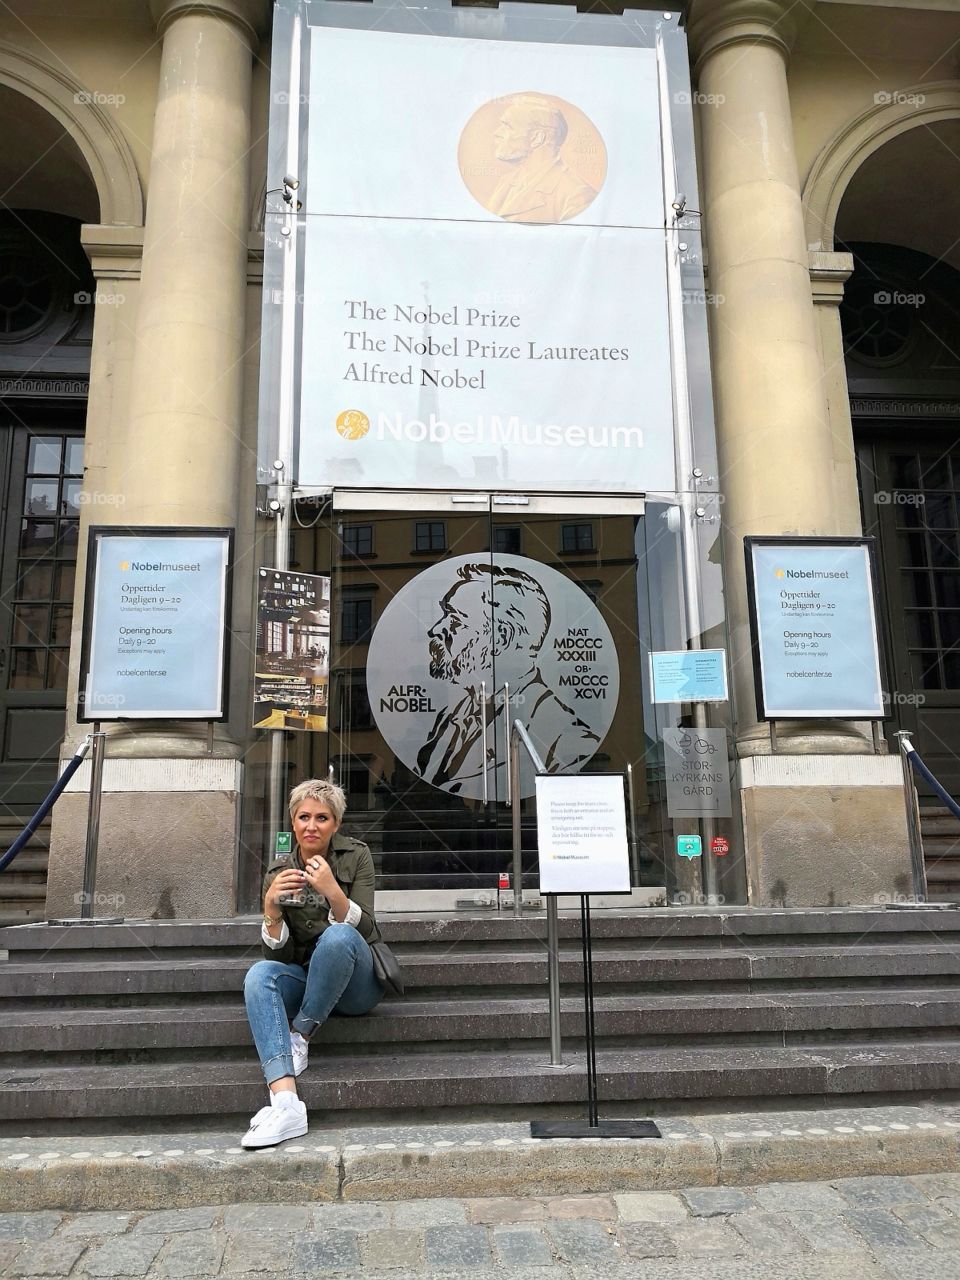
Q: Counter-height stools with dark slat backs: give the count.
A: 0